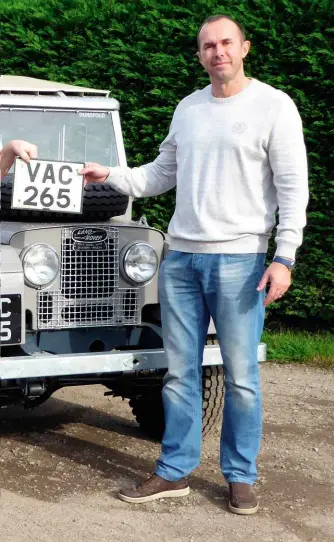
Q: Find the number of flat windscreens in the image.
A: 1